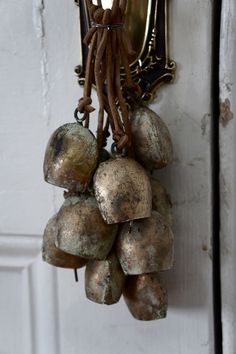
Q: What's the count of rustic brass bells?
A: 9